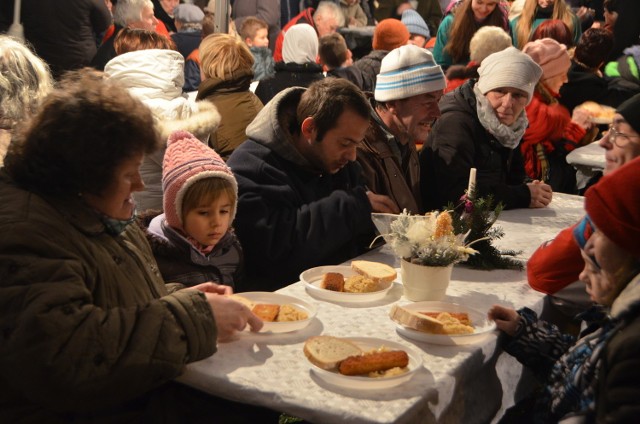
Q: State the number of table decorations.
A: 2